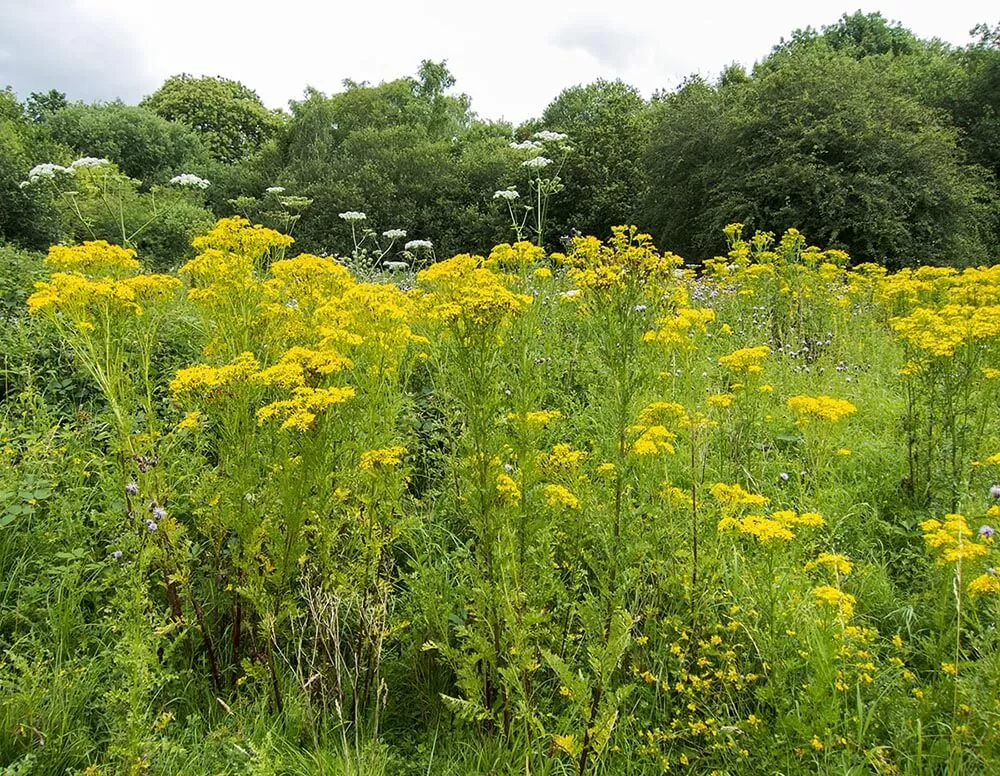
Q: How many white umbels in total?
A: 12